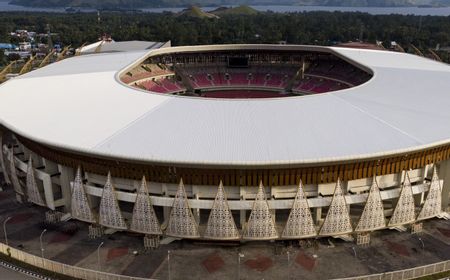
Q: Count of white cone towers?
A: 14